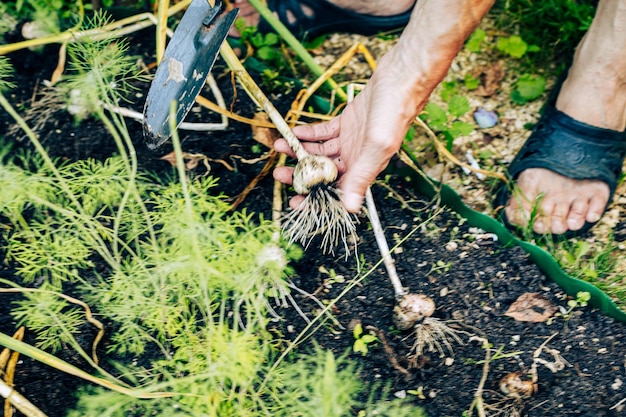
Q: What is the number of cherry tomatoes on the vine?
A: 0